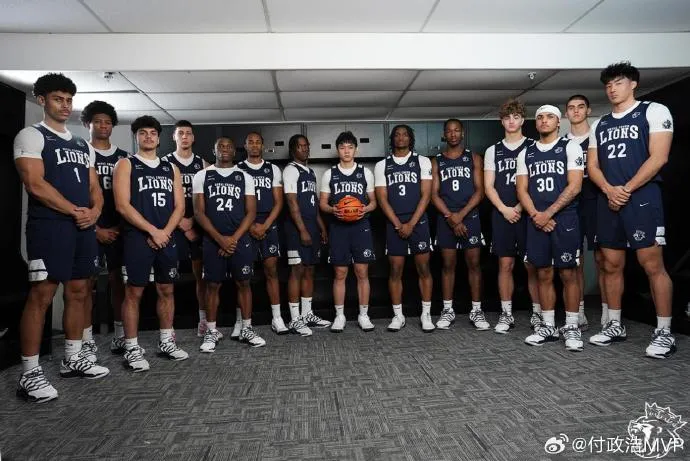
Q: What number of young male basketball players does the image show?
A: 14